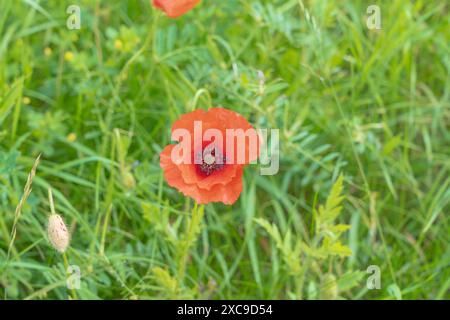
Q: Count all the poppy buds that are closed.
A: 1